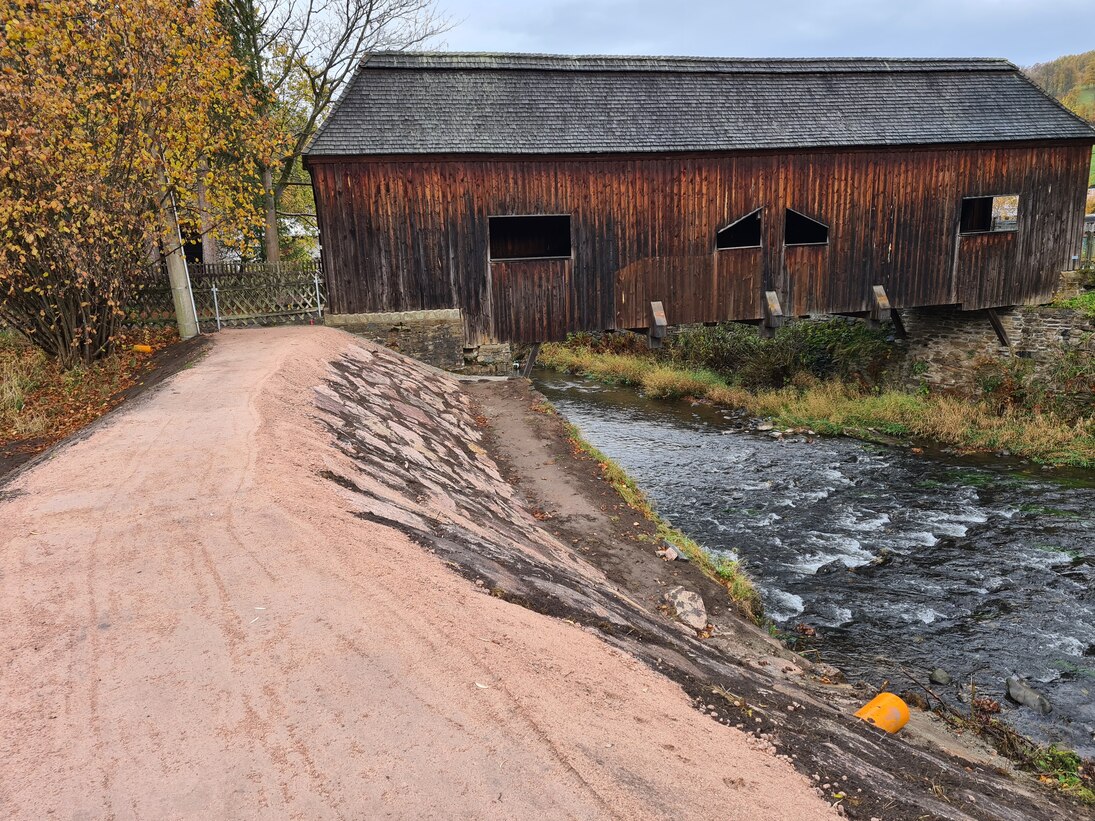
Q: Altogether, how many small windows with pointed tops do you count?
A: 2